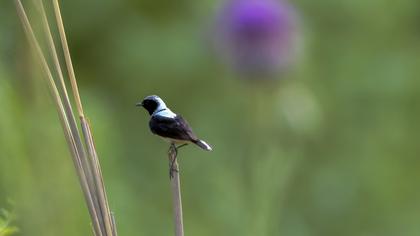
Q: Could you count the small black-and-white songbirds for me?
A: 1